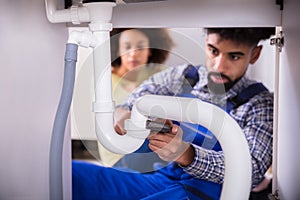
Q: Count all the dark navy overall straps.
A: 2